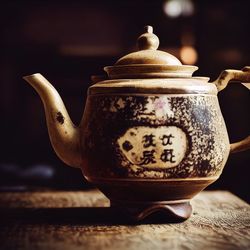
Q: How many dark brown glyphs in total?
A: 4